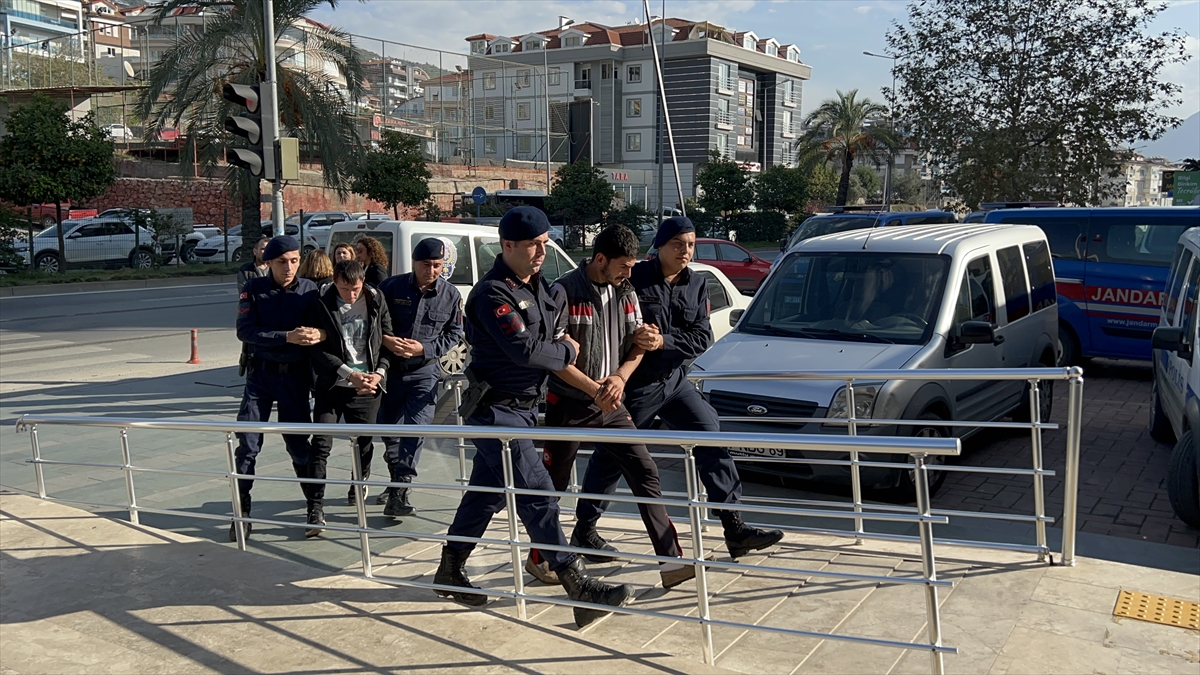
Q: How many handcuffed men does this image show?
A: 2